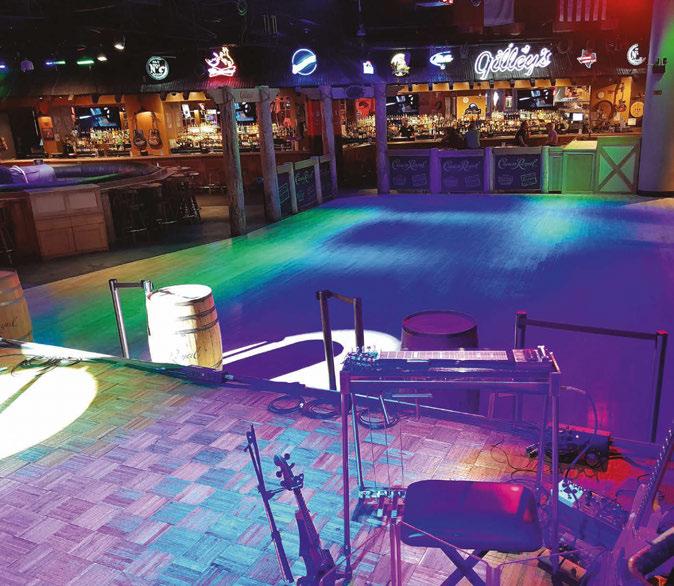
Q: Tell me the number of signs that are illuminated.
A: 9